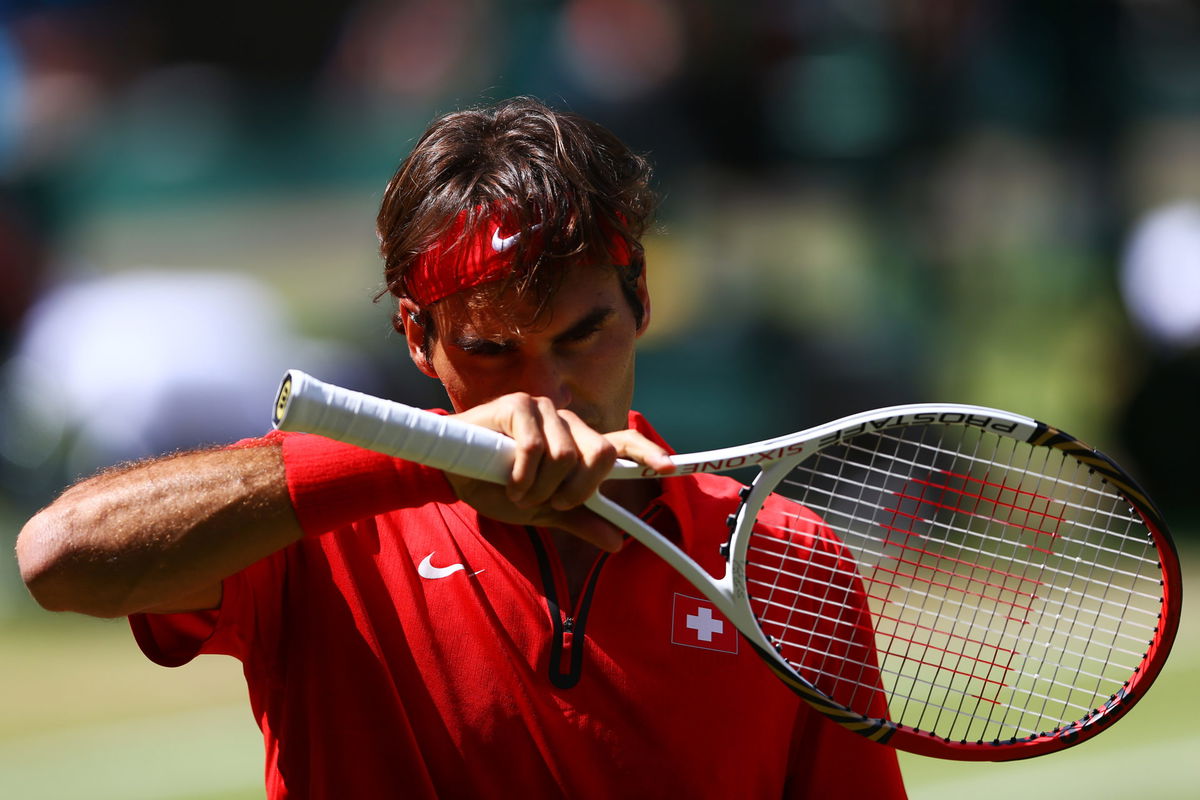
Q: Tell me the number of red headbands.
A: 1